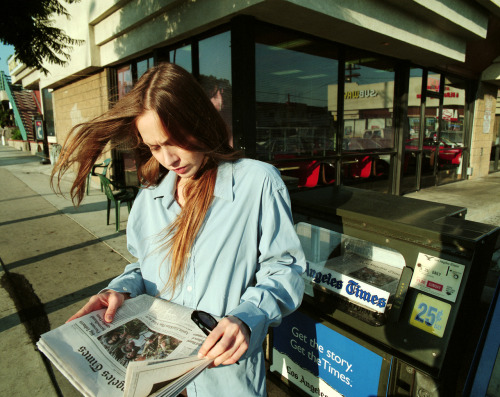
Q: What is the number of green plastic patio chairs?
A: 2